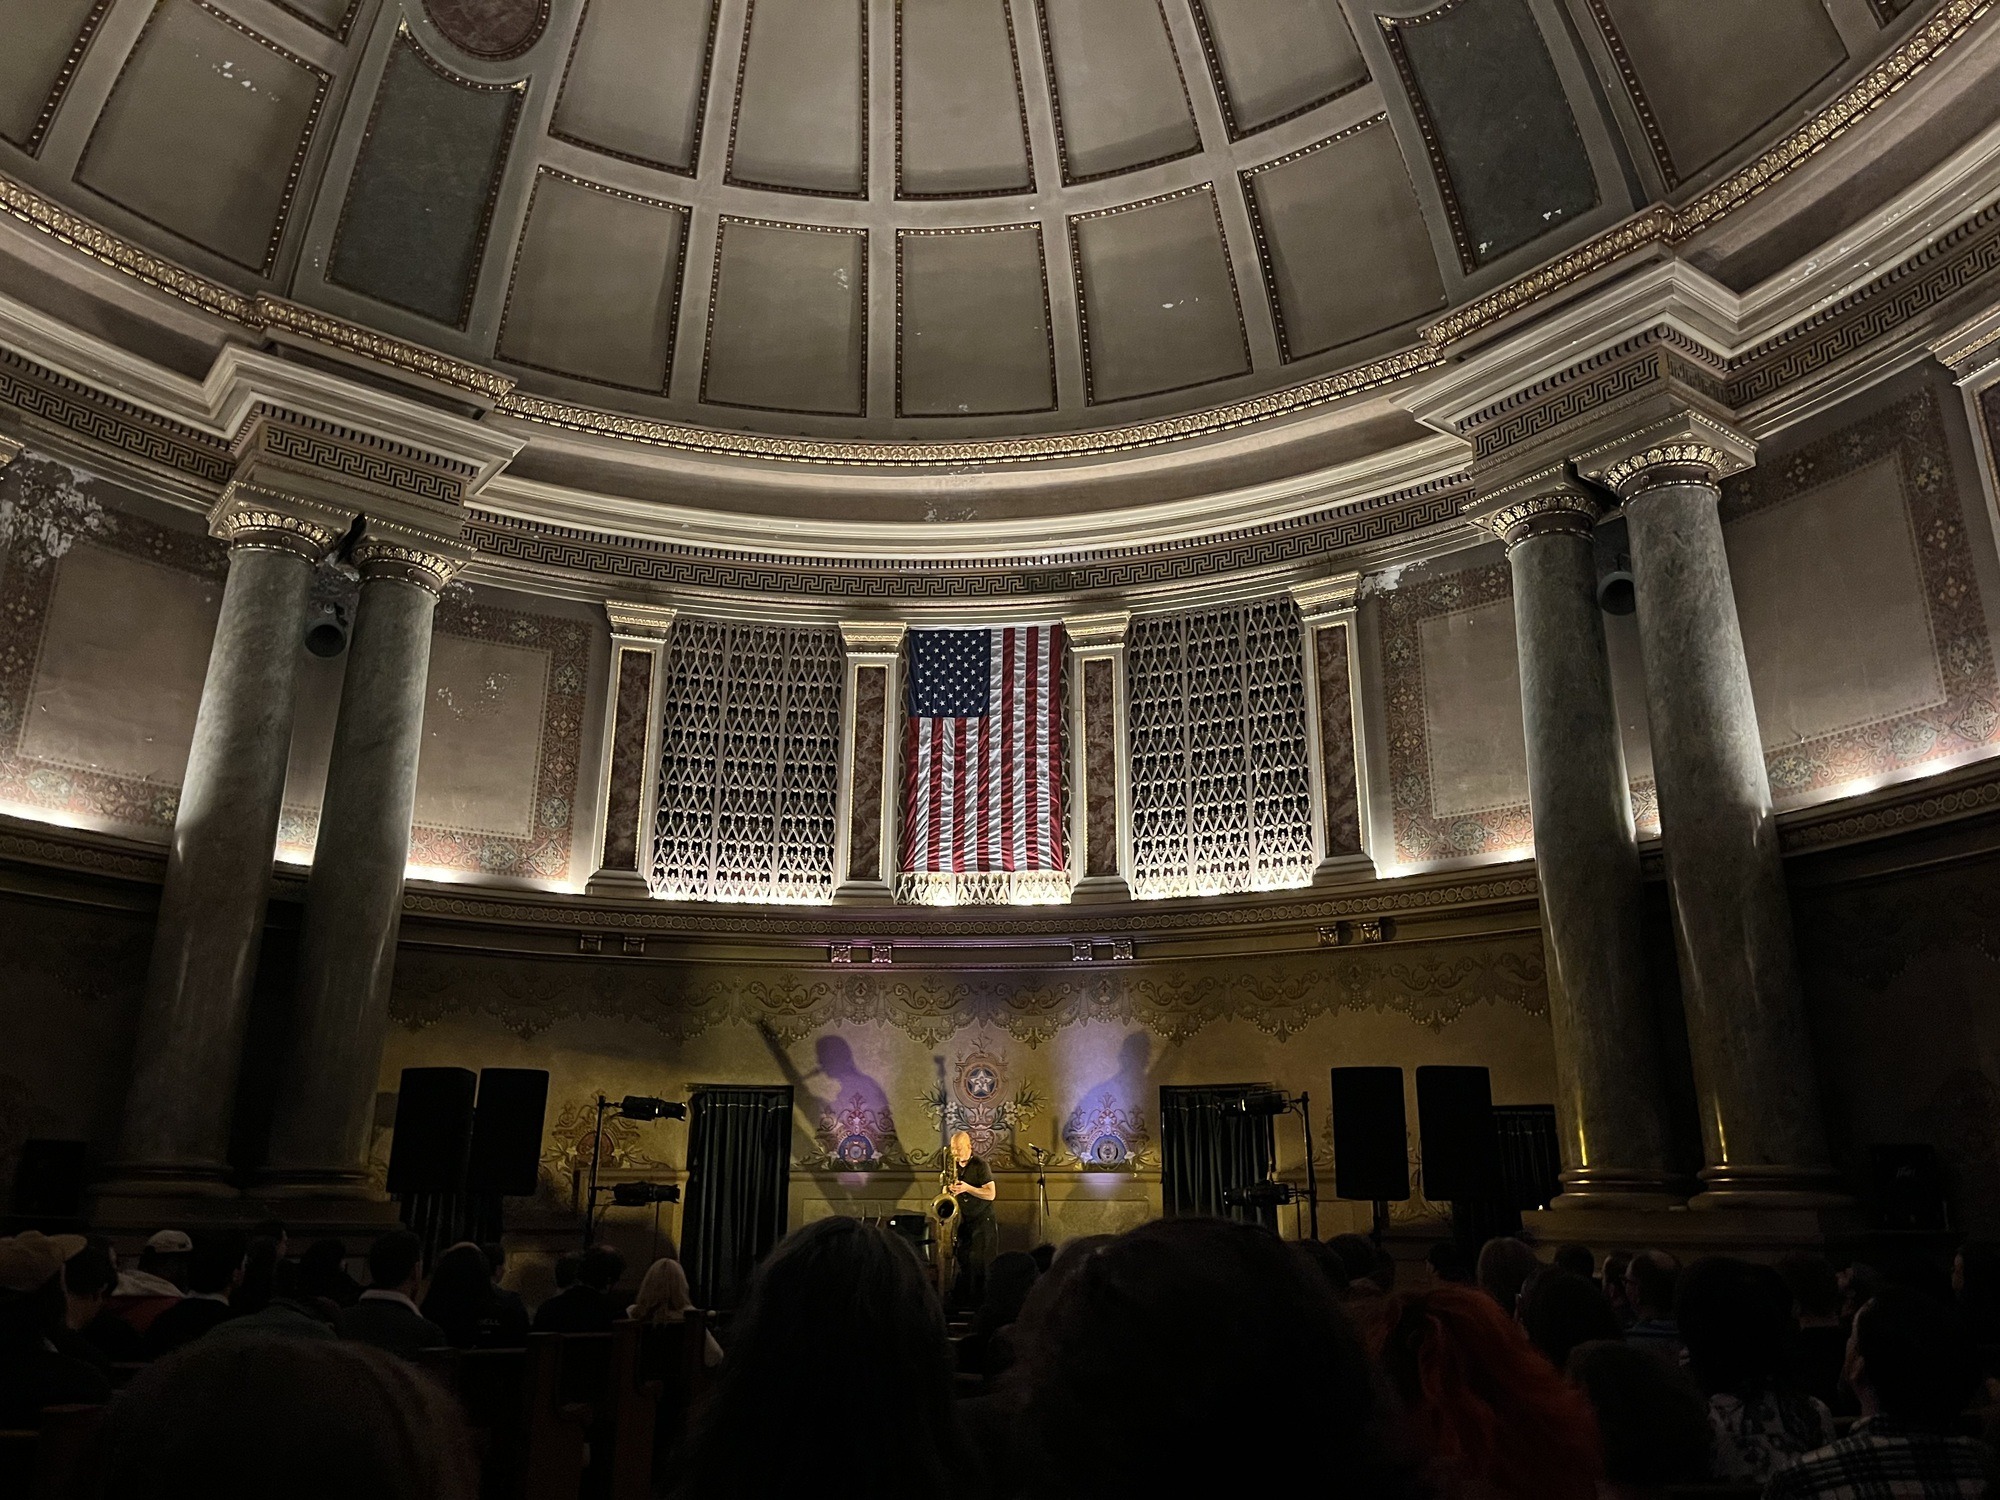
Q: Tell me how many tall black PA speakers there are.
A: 4